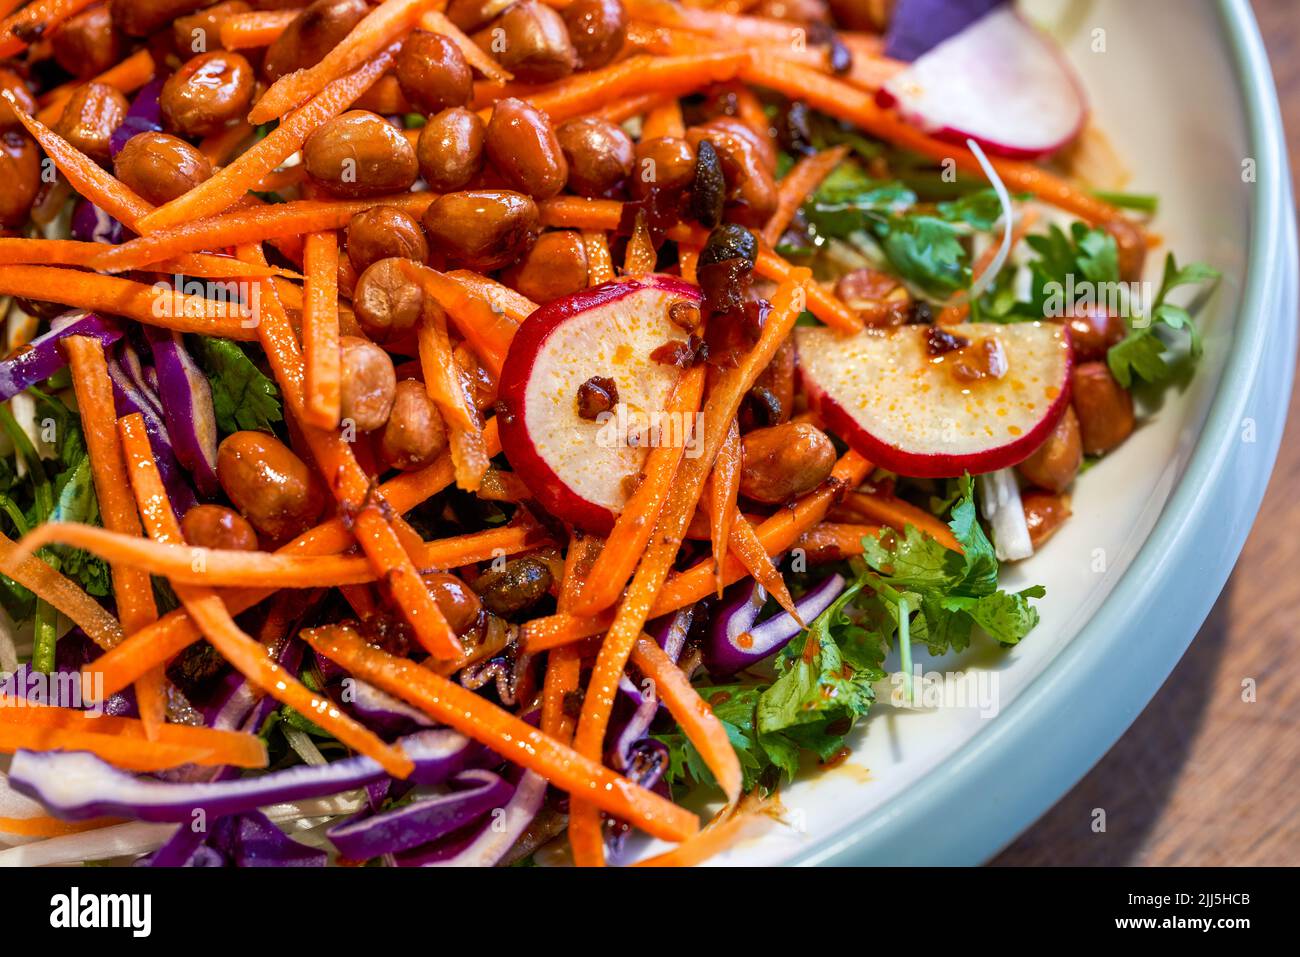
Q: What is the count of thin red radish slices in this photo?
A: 3